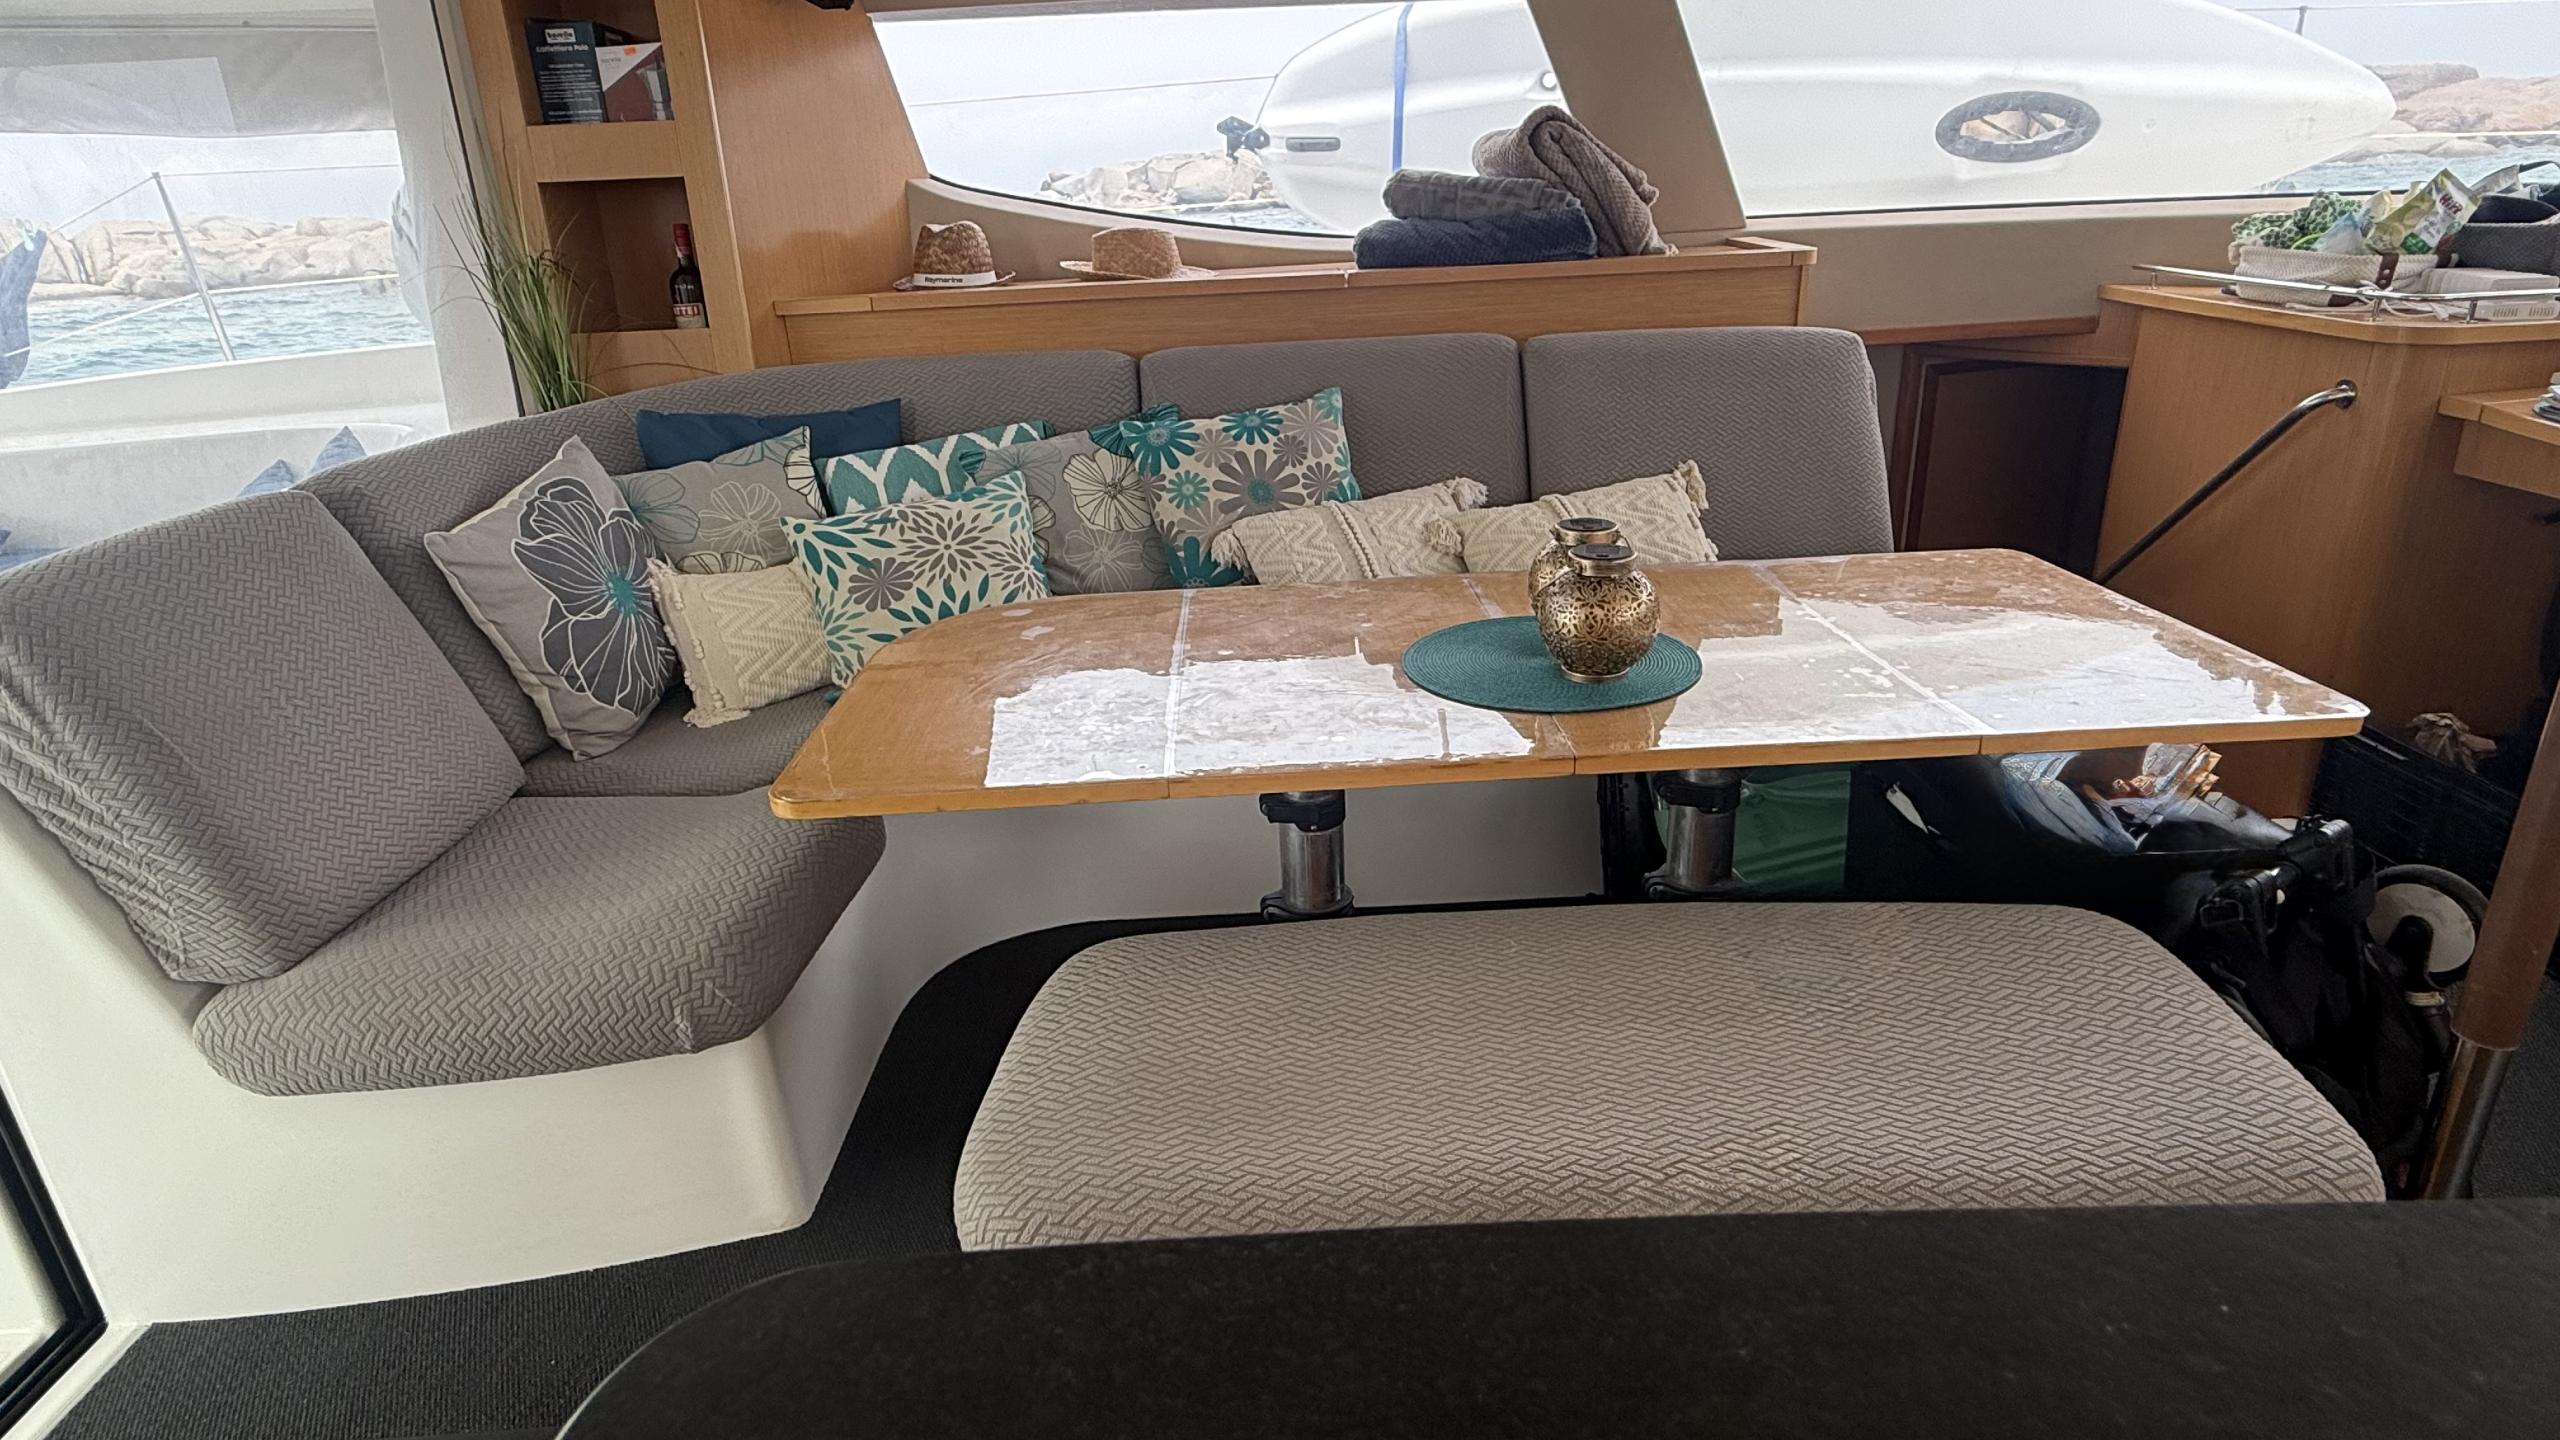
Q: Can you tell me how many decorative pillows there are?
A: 10